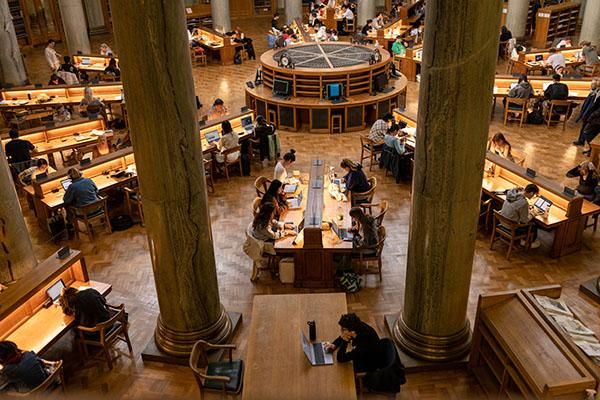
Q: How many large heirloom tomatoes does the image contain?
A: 0